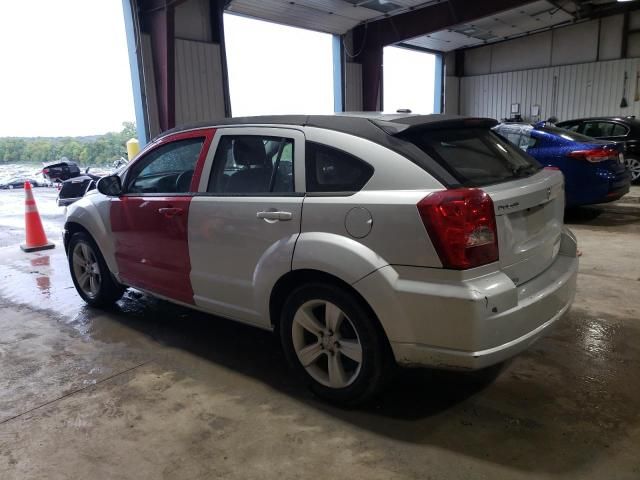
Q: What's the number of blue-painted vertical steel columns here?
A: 3